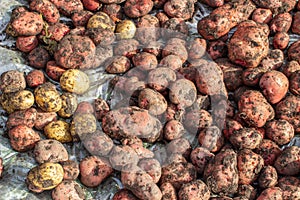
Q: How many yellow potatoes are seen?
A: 9